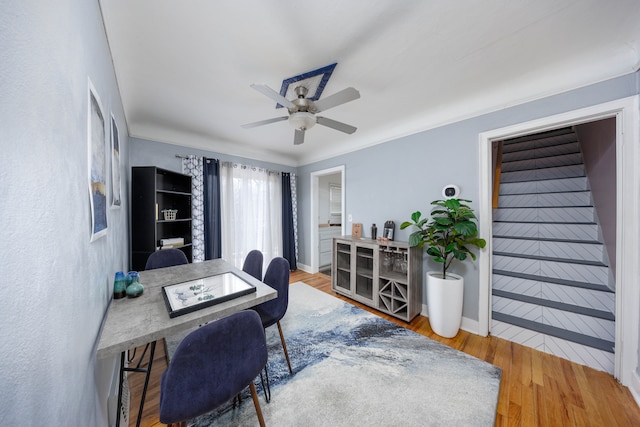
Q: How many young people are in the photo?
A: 0